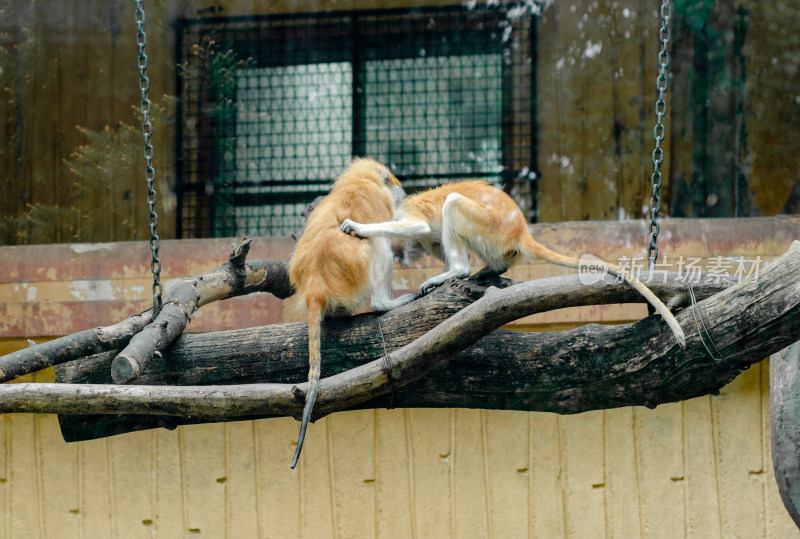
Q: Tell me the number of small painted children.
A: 0